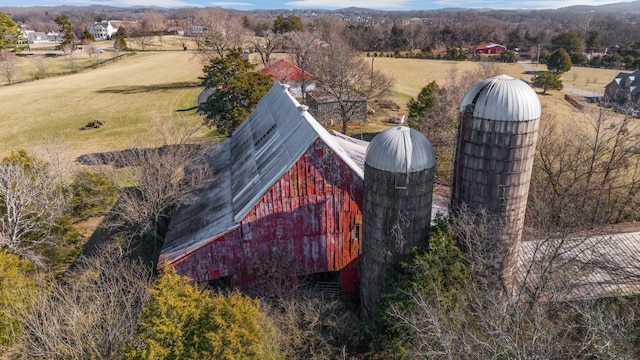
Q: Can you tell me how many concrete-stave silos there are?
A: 2